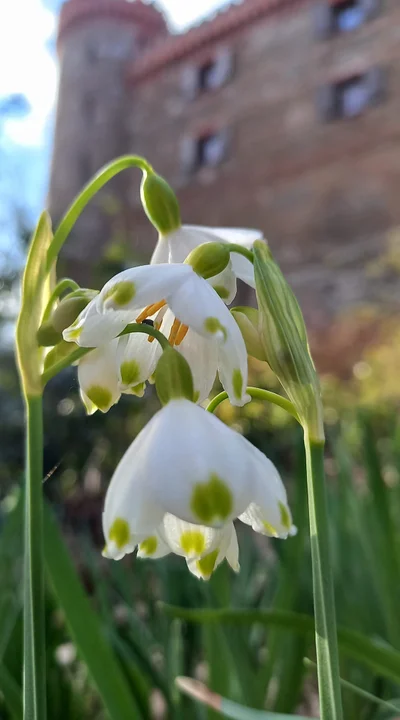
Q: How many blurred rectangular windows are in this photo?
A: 4